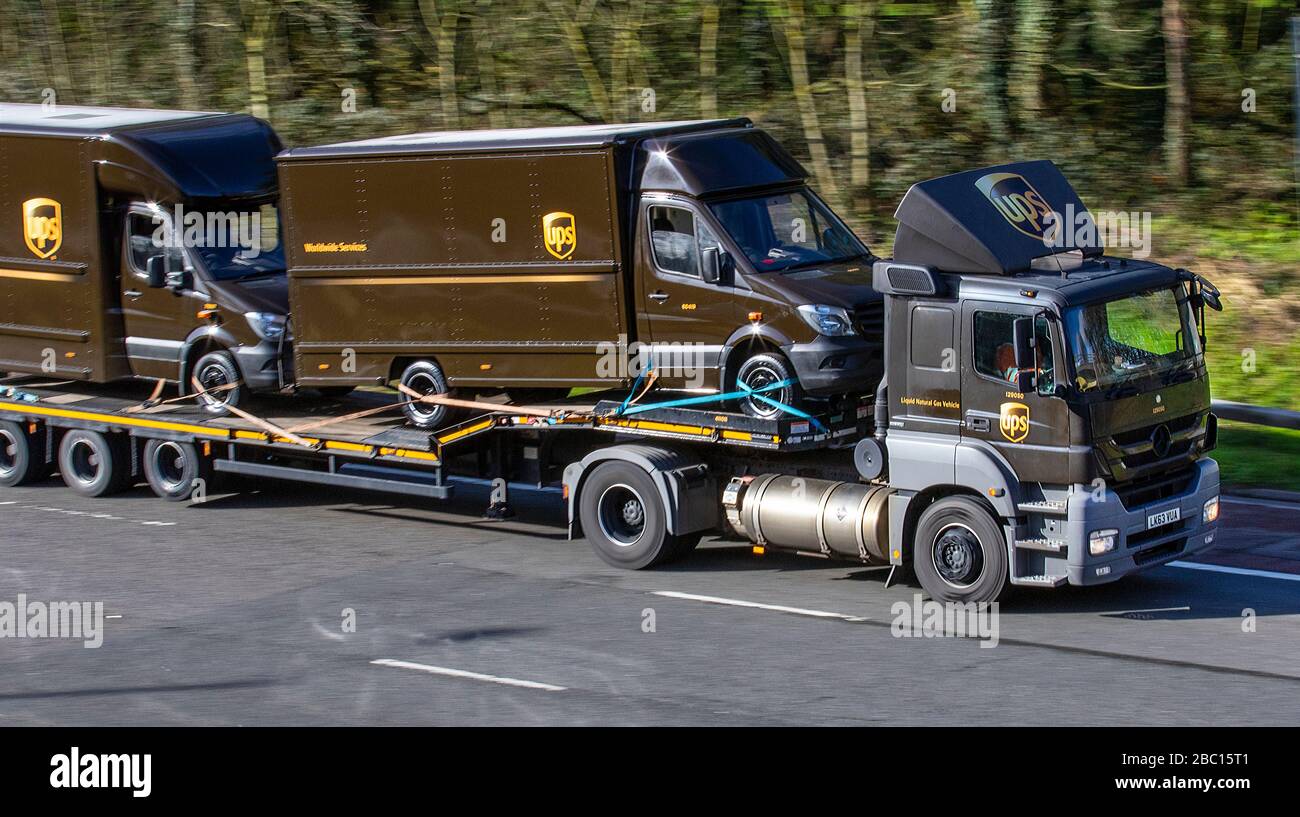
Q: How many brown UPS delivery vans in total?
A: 2